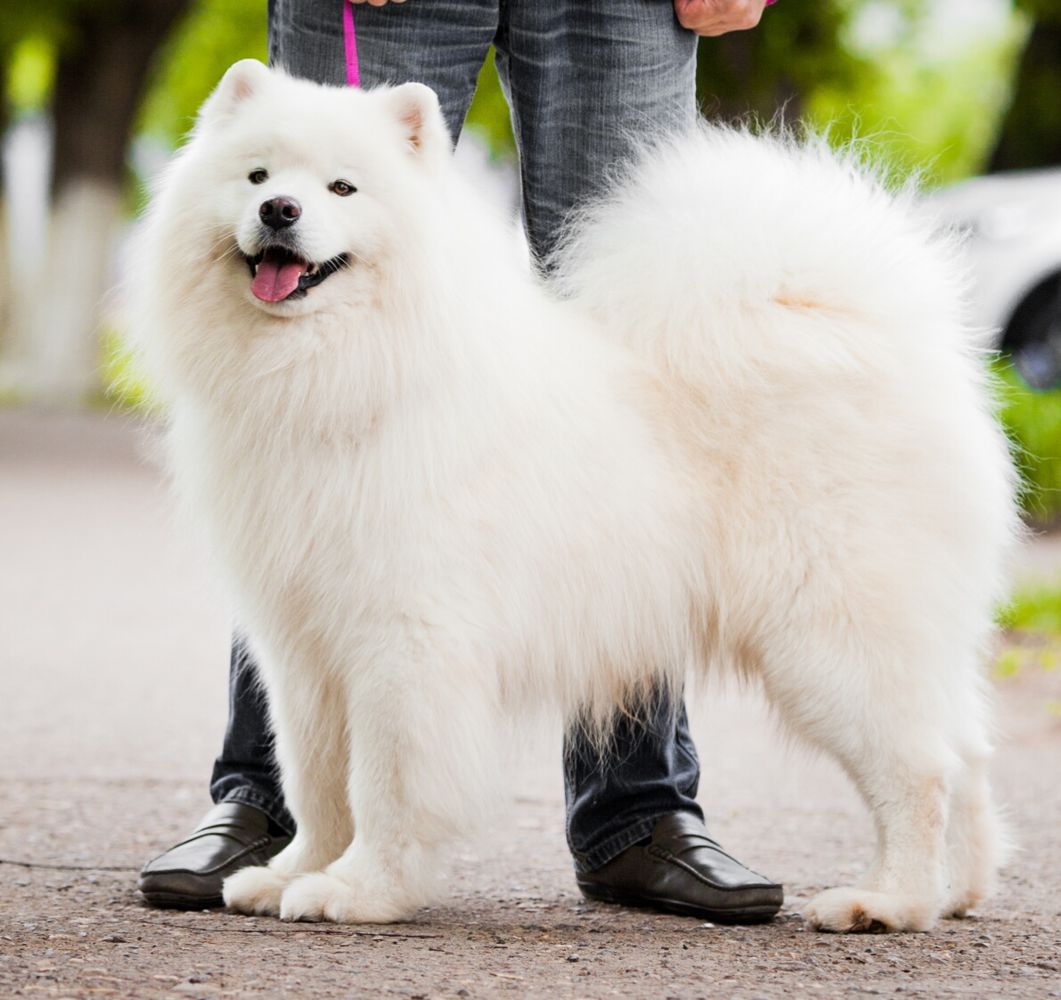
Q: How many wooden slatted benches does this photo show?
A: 0